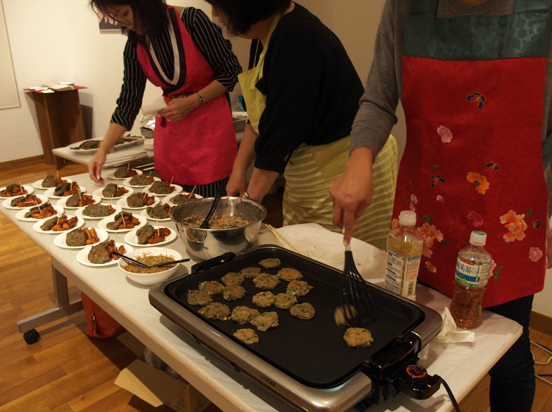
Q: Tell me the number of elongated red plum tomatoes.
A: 0